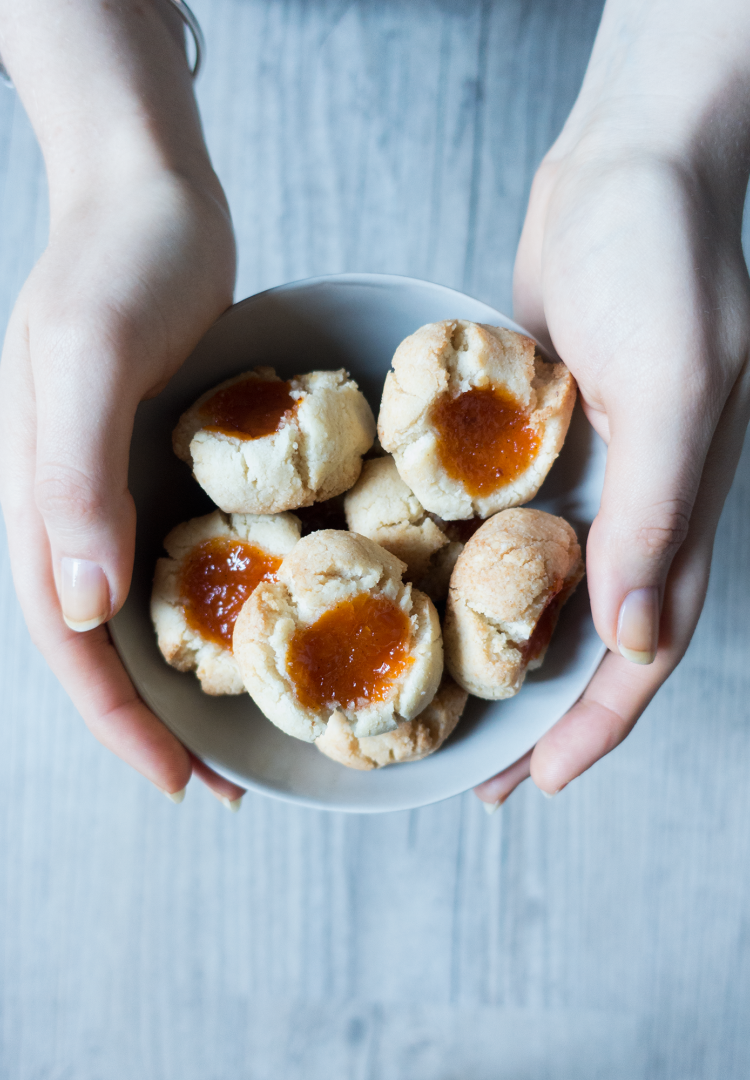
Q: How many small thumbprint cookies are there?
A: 7